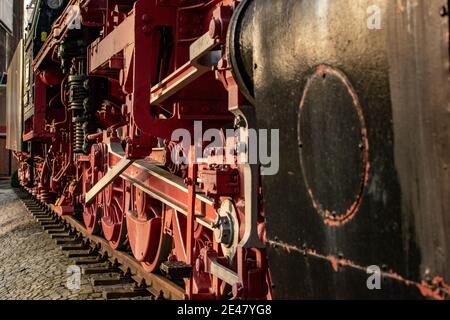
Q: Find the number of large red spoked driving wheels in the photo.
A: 3